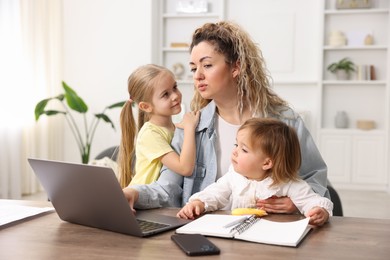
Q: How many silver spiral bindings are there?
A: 1